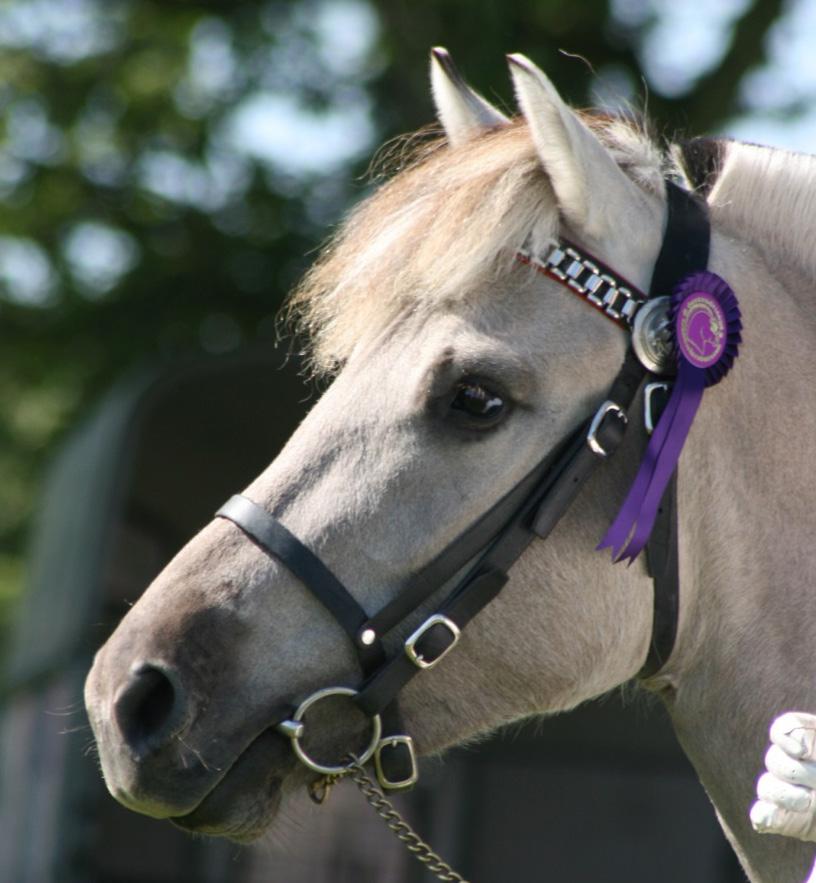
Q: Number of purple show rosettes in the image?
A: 1